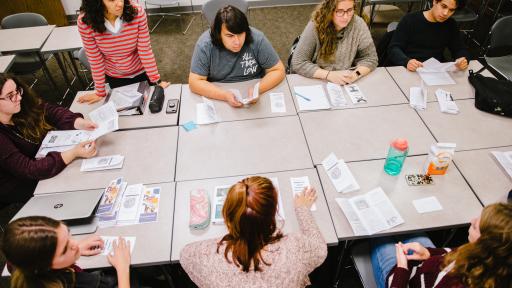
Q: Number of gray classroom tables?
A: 15